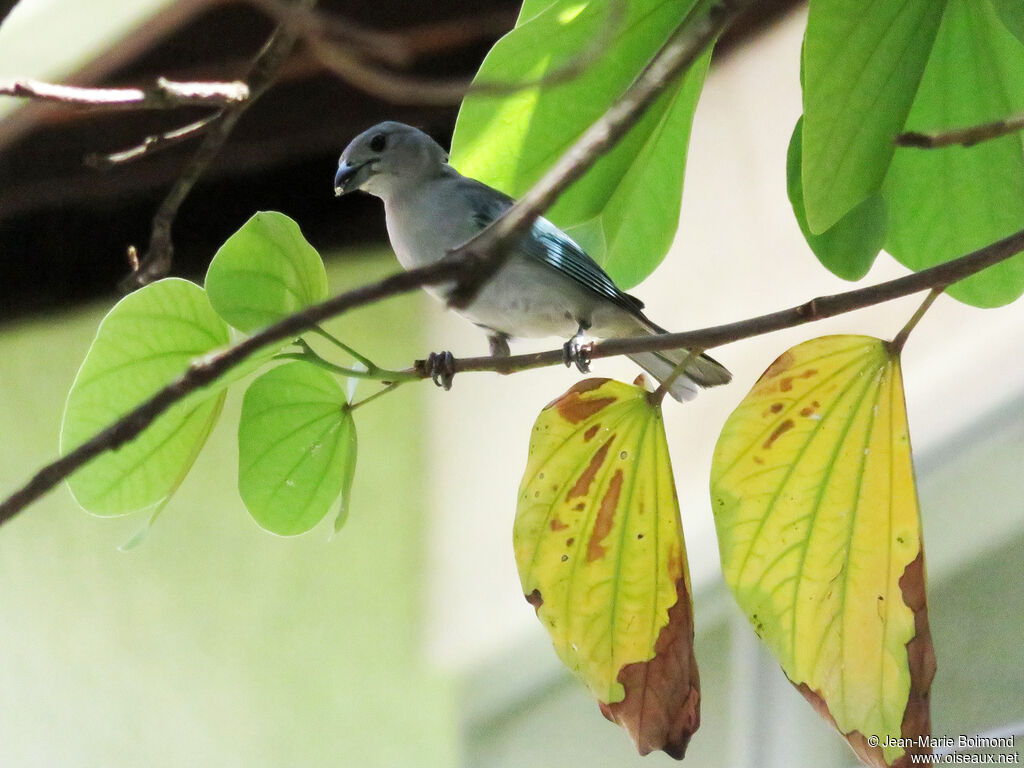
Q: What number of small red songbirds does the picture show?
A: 0